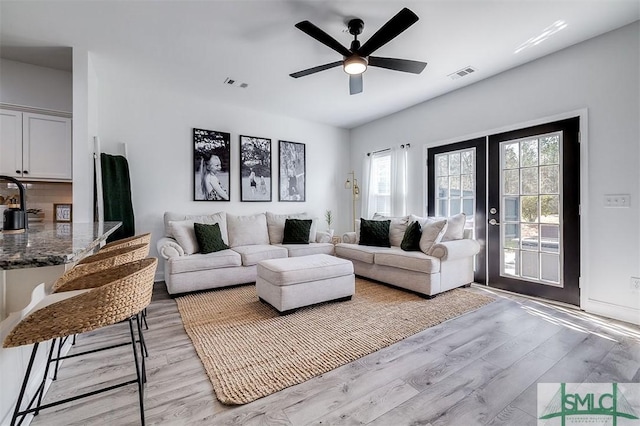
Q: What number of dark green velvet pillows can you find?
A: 4